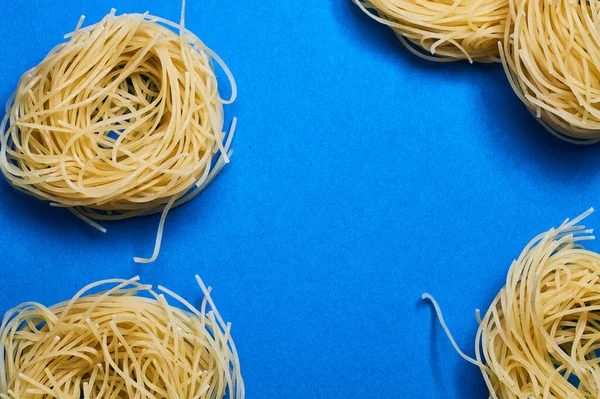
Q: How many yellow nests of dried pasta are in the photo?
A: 5